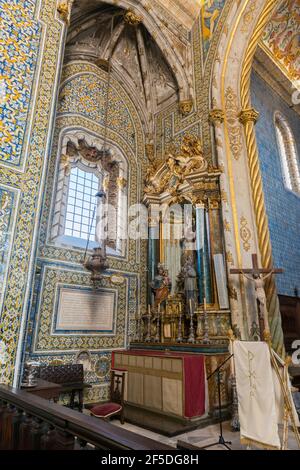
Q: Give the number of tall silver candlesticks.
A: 6